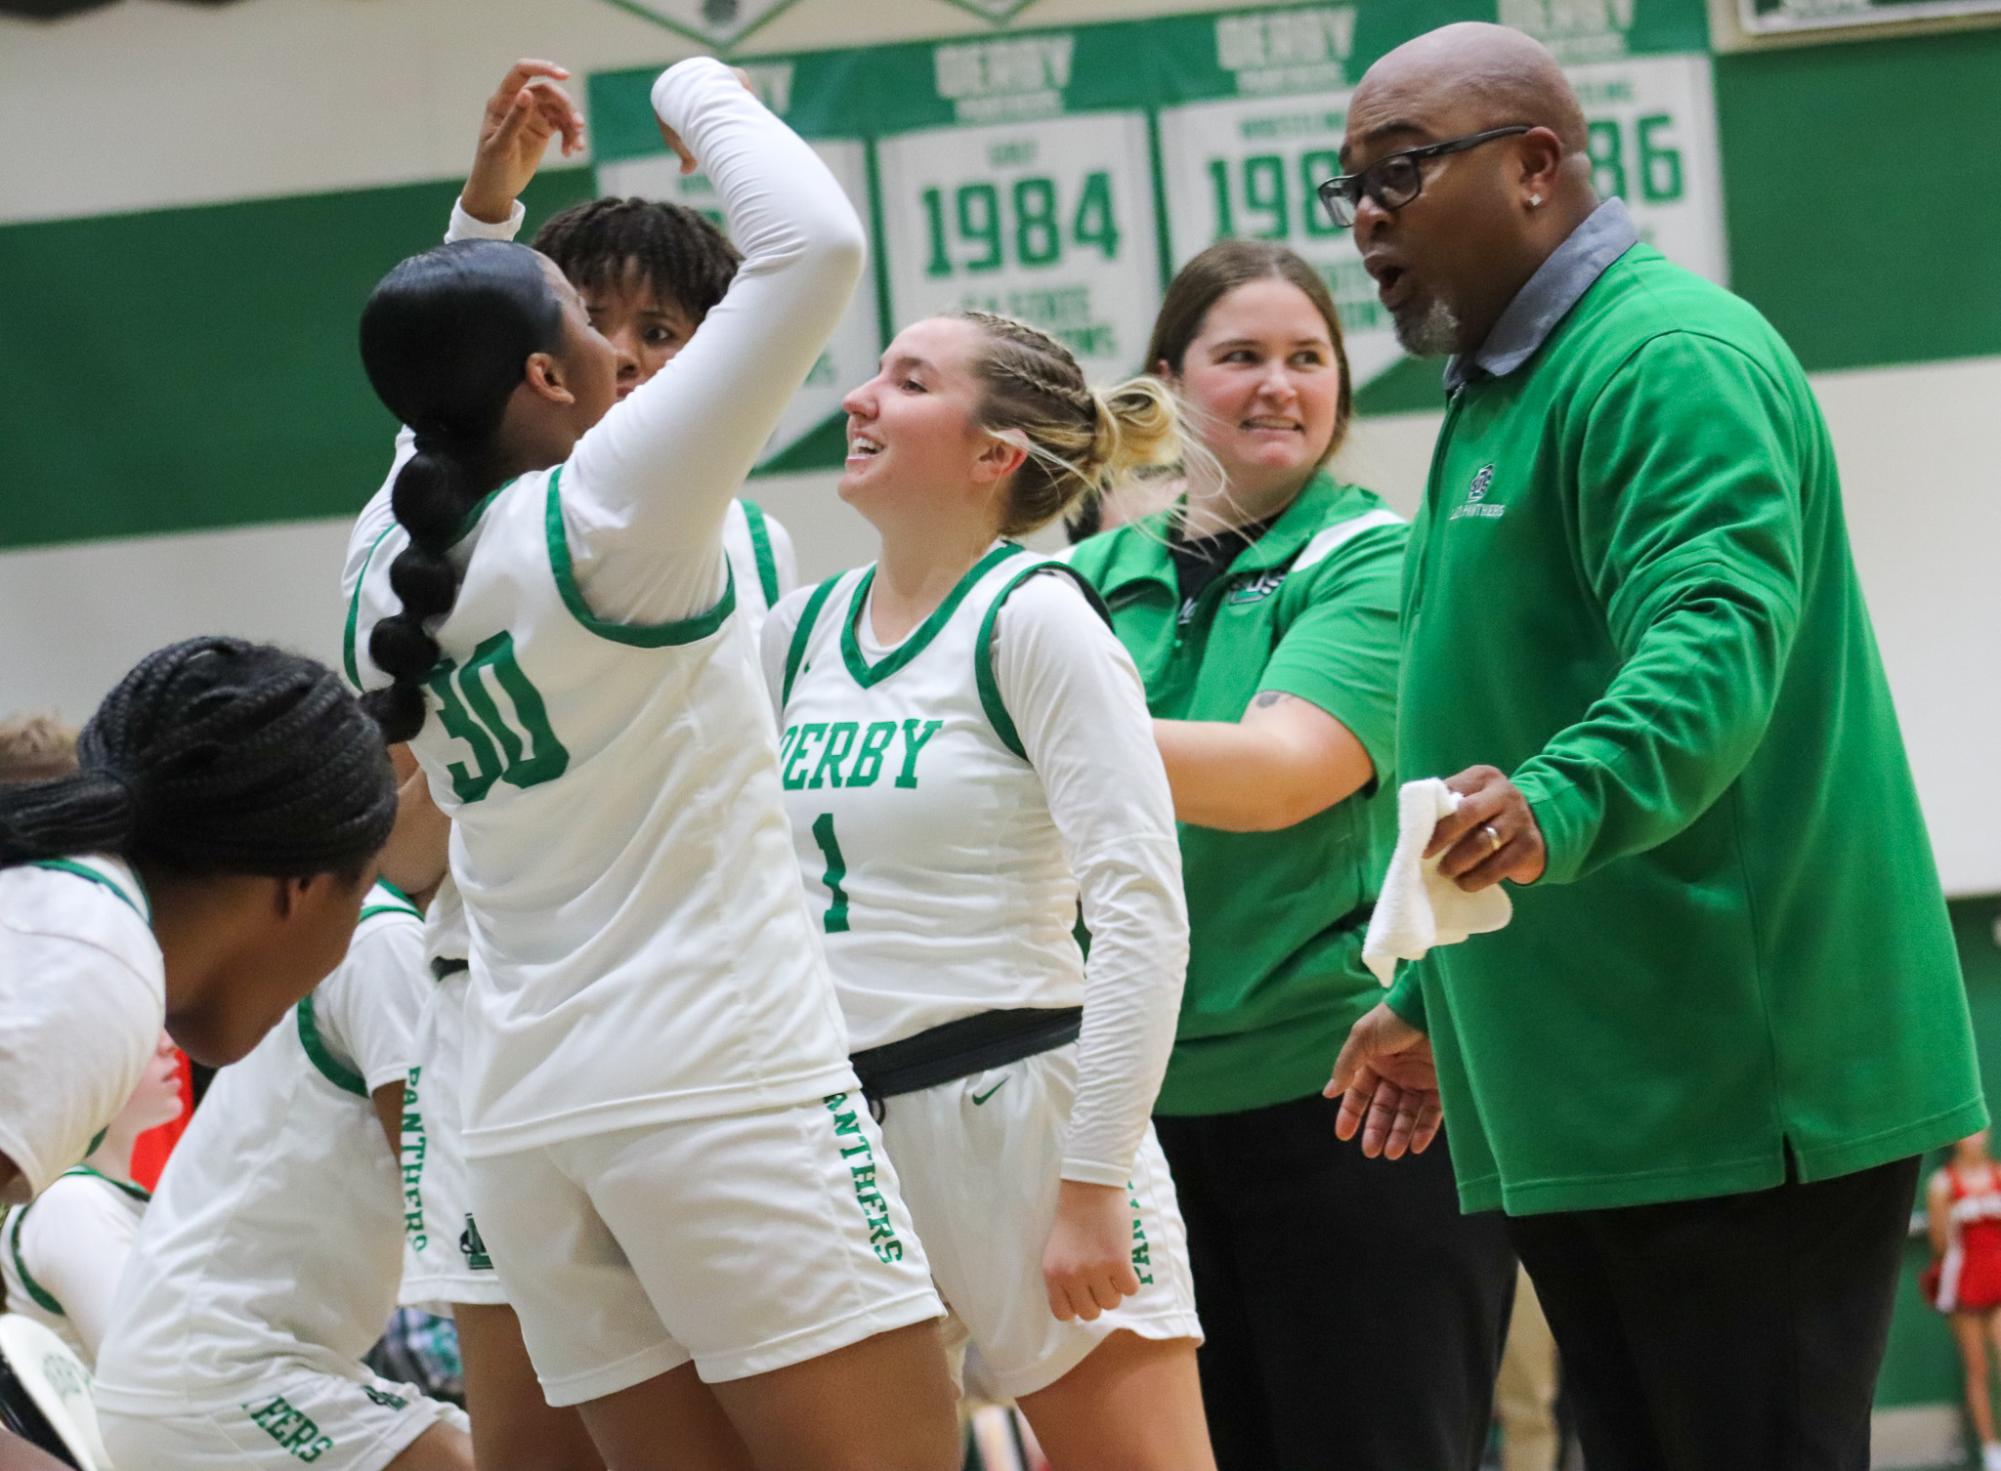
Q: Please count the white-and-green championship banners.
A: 4